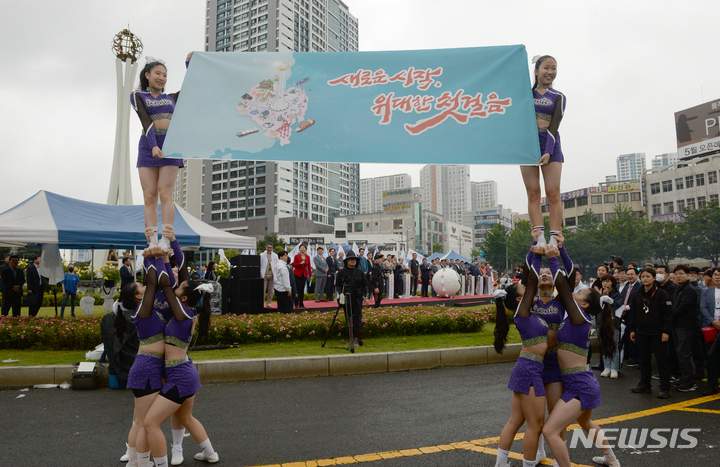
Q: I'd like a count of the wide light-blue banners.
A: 1